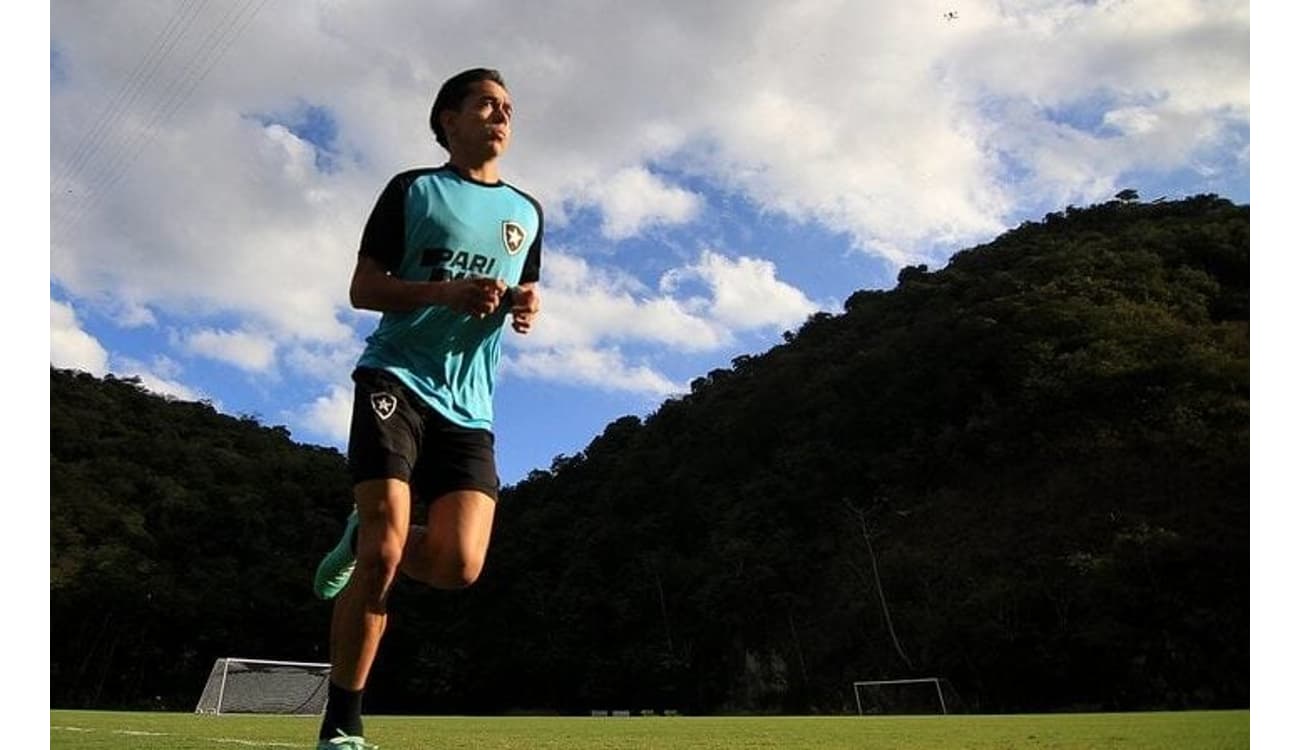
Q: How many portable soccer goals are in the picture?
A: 2